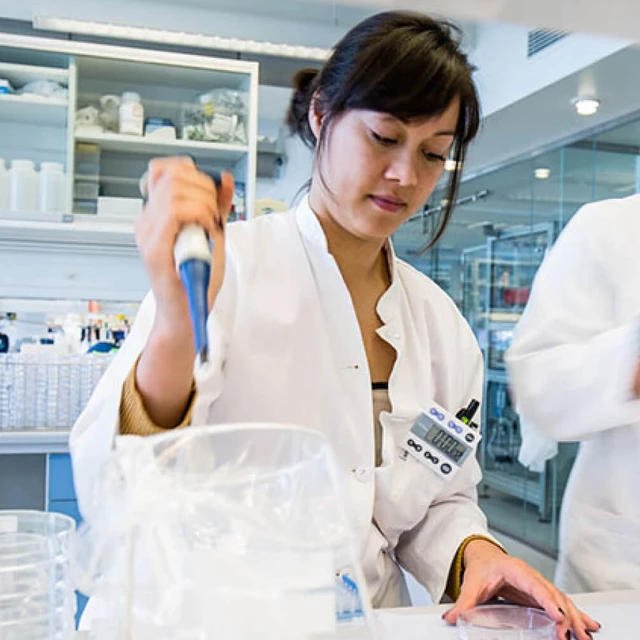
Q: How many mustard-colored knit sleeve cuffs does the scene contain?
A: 2